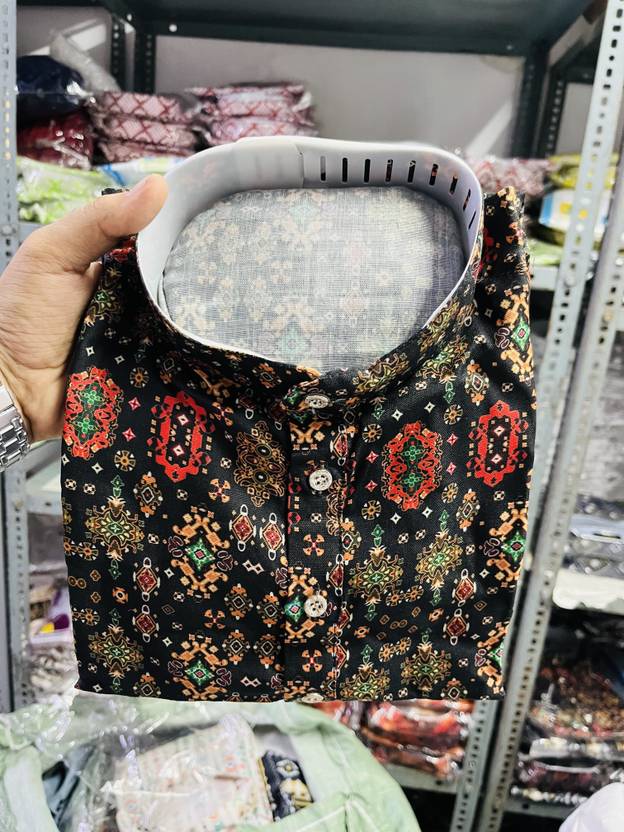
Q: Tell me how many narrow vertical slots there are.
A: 9